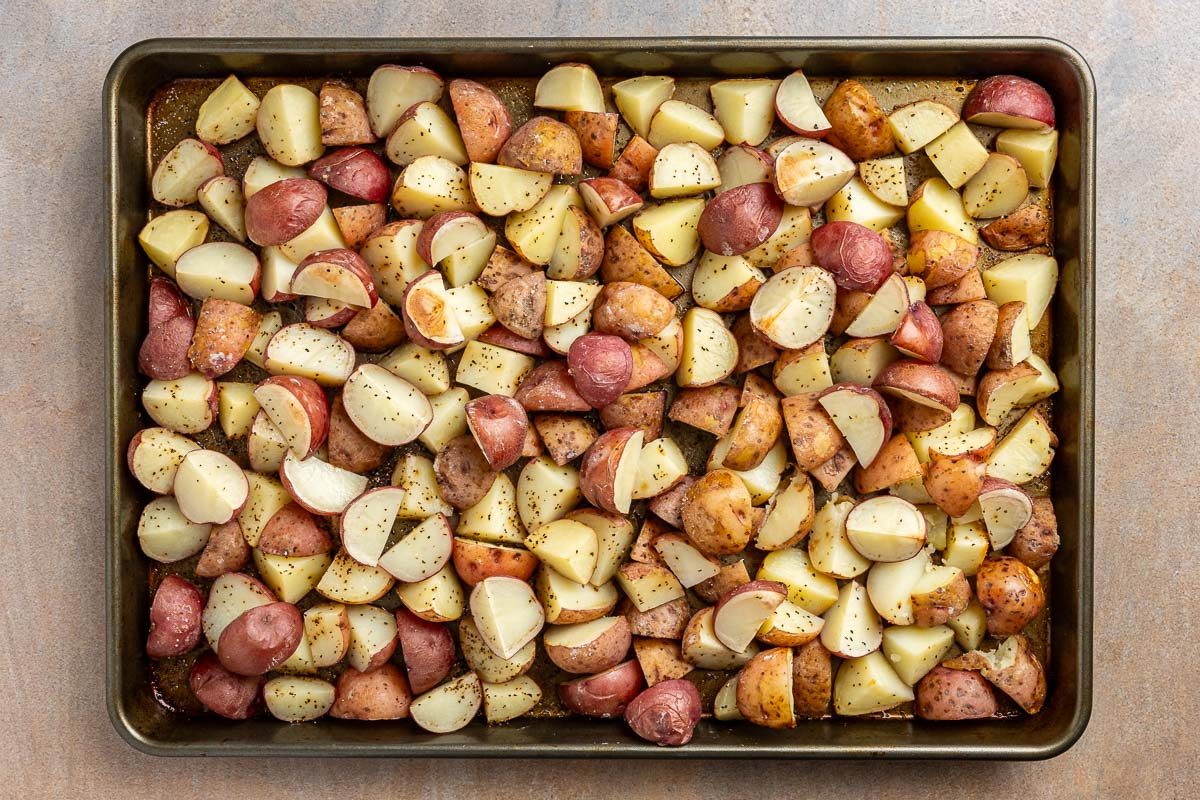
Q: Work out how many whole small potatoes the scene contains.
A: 0